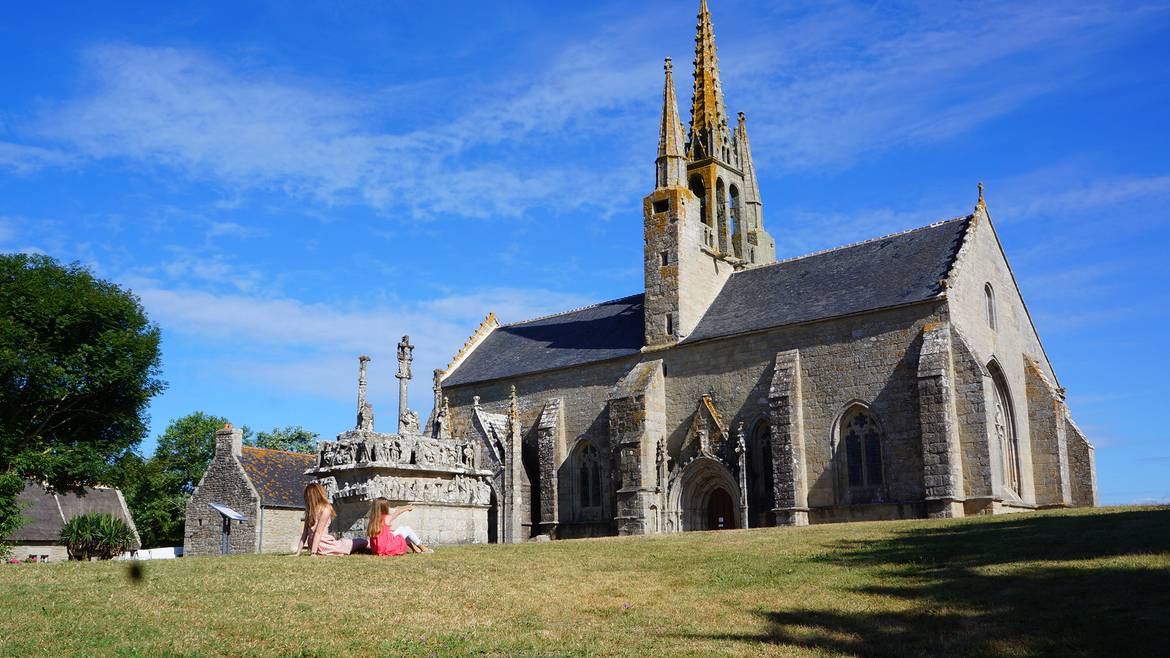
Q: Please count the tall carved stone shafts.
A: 3